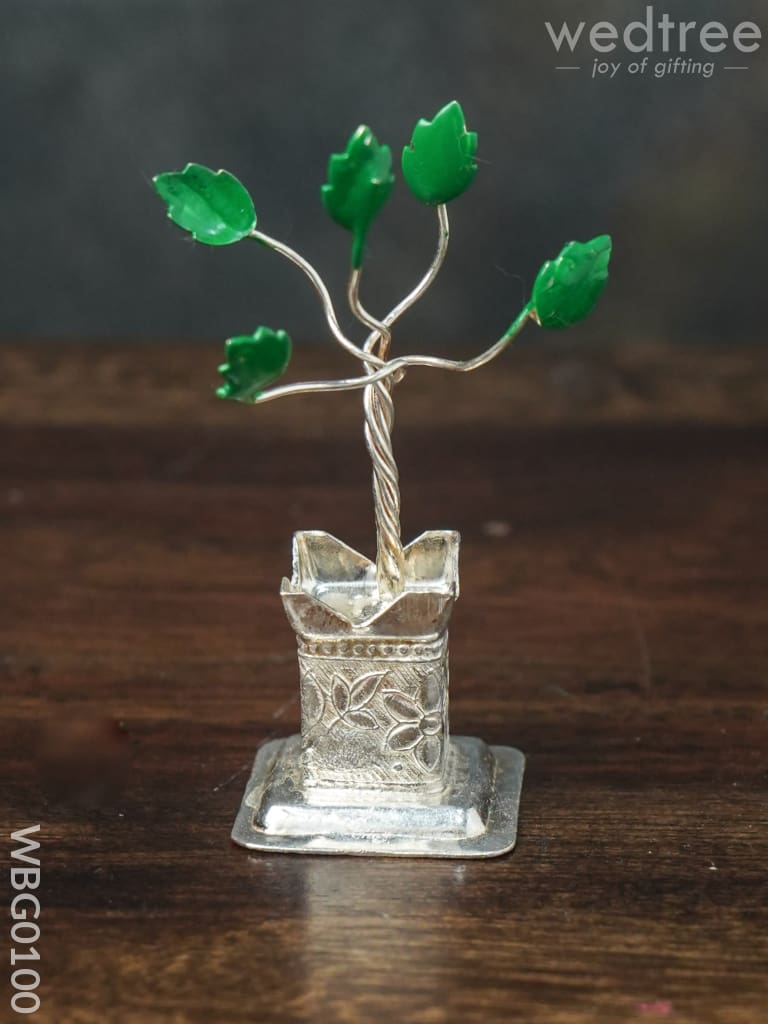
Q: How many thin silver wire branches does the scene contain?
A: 5